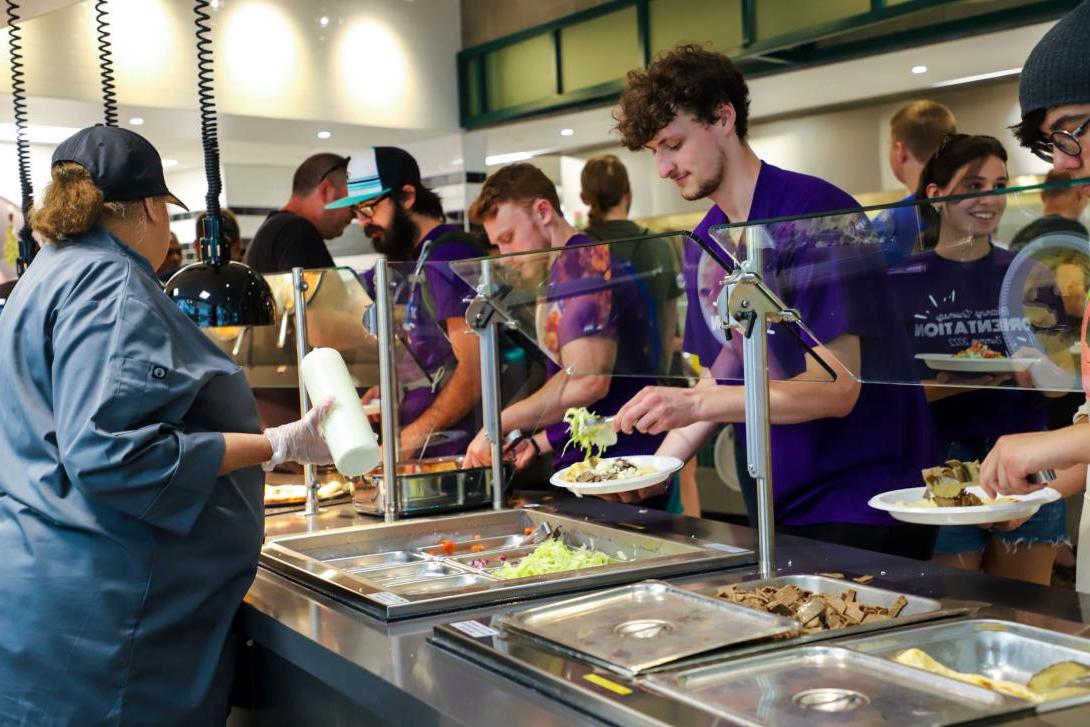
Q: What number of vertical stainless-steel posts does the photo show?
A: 4